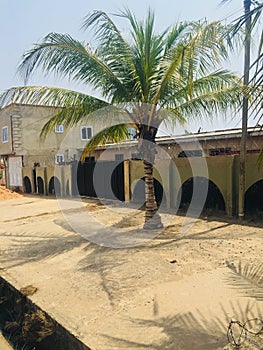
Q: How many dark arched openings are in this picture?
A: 7